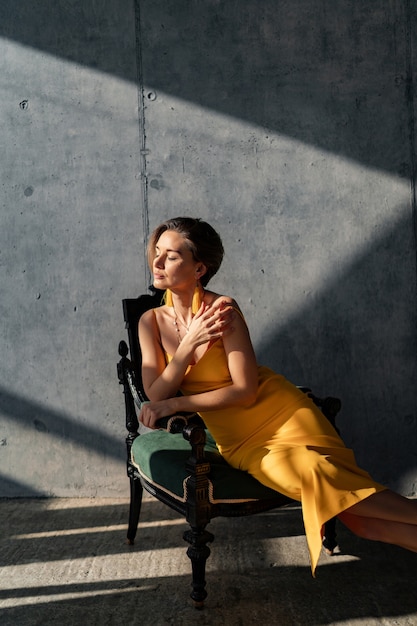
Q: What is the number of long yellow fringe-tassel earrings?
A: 2